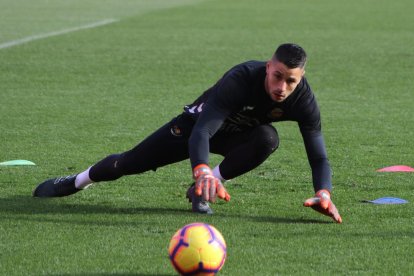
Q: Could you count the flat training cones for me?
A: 3